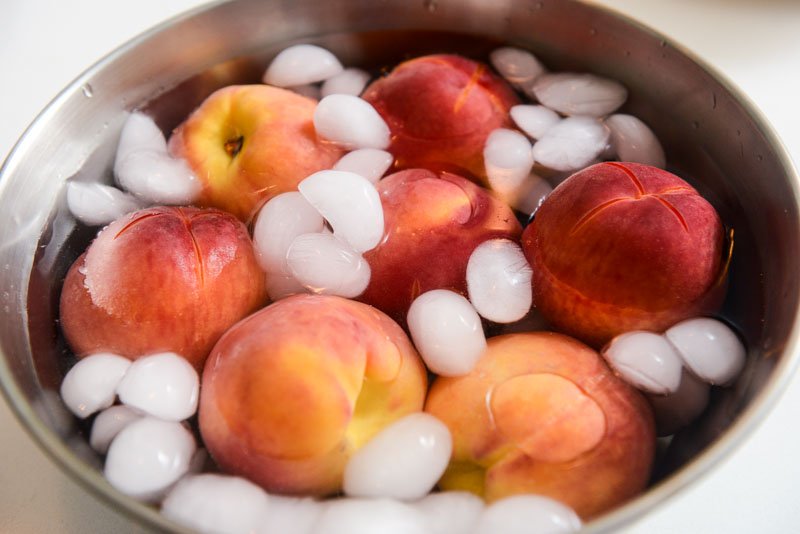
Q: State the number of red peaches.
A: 4